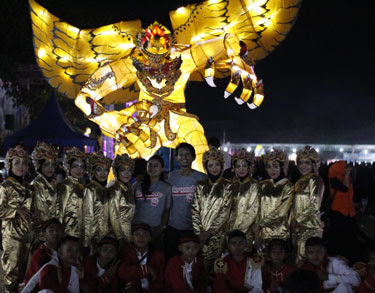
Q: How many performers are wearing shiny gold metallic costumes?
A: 9